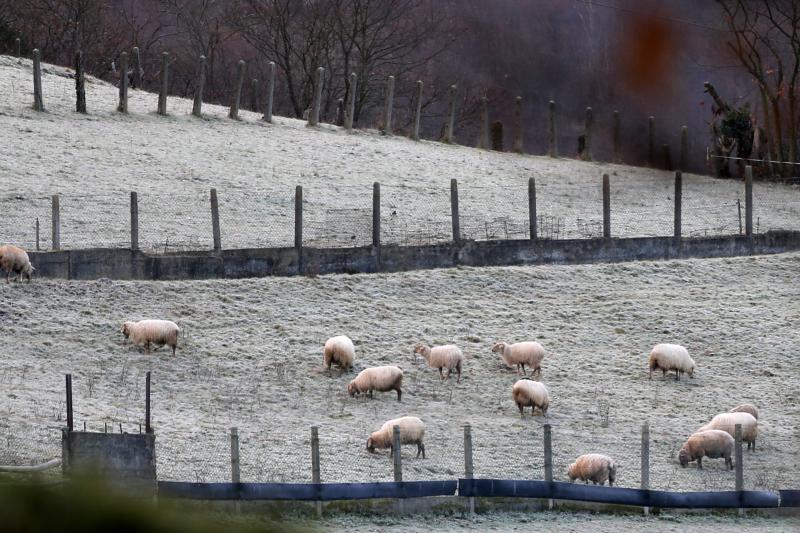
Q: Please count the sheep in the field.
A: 13